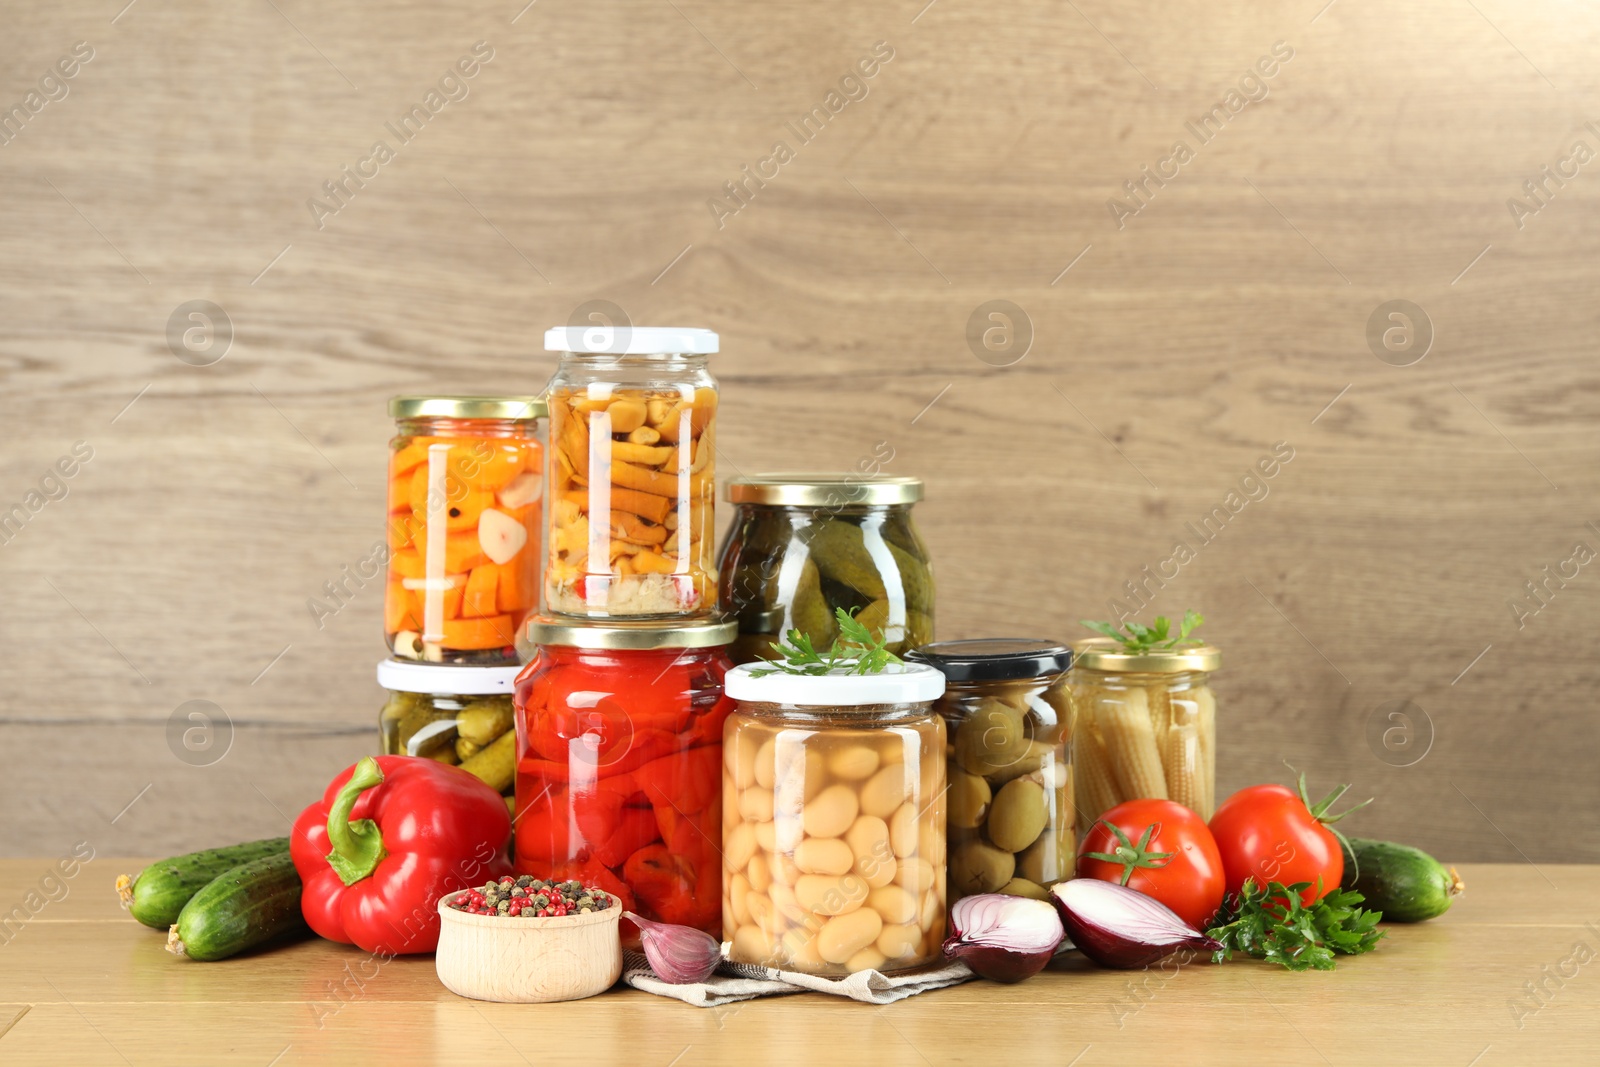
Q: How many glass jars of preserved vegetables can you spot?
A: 8